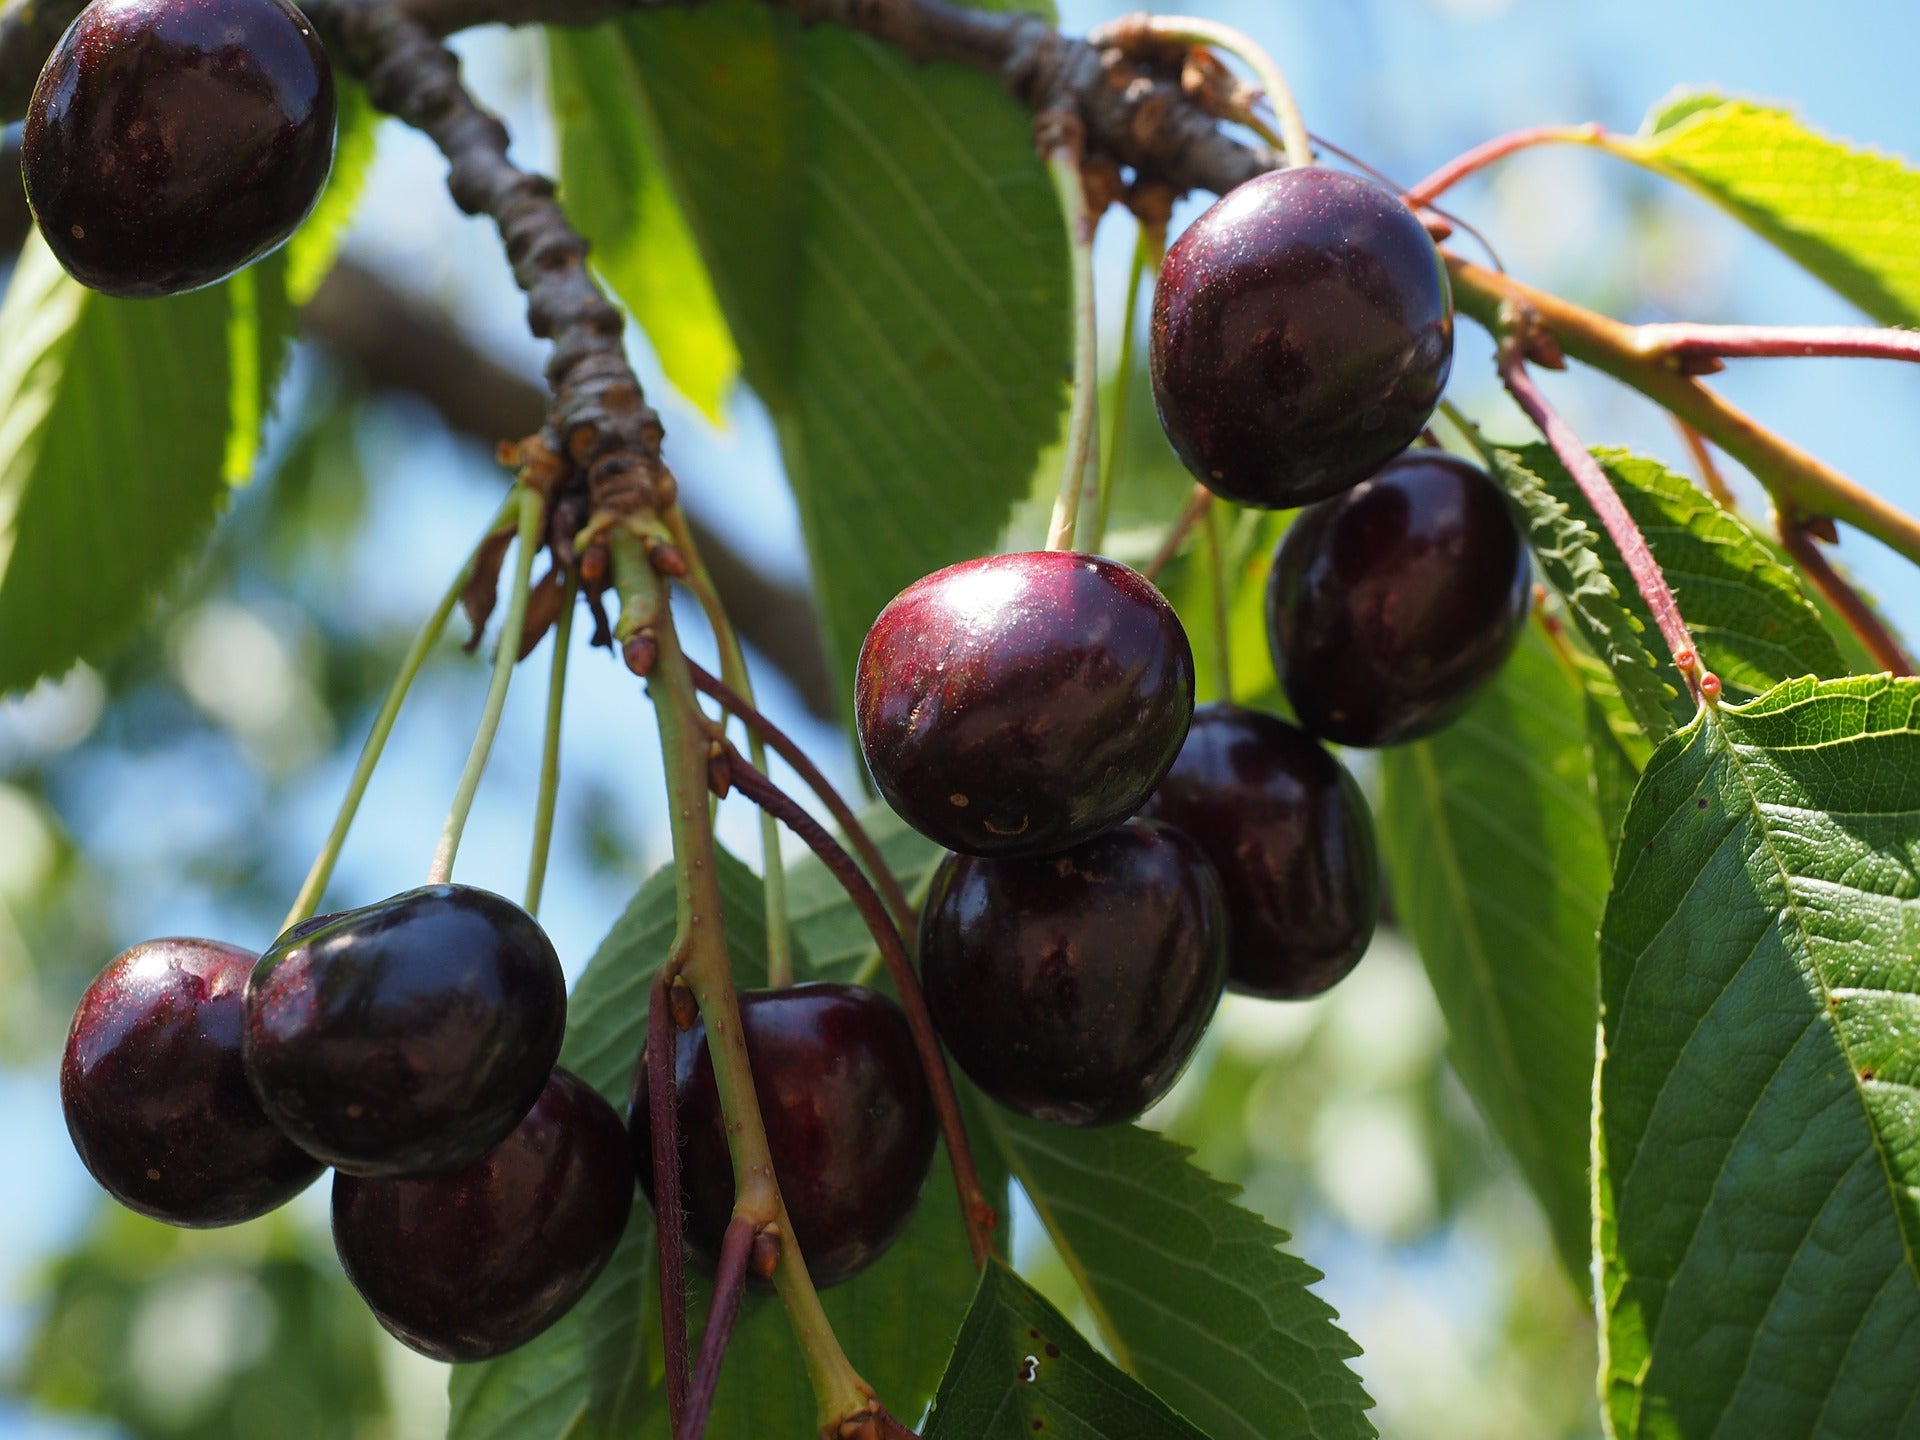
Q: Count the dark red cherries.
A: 10